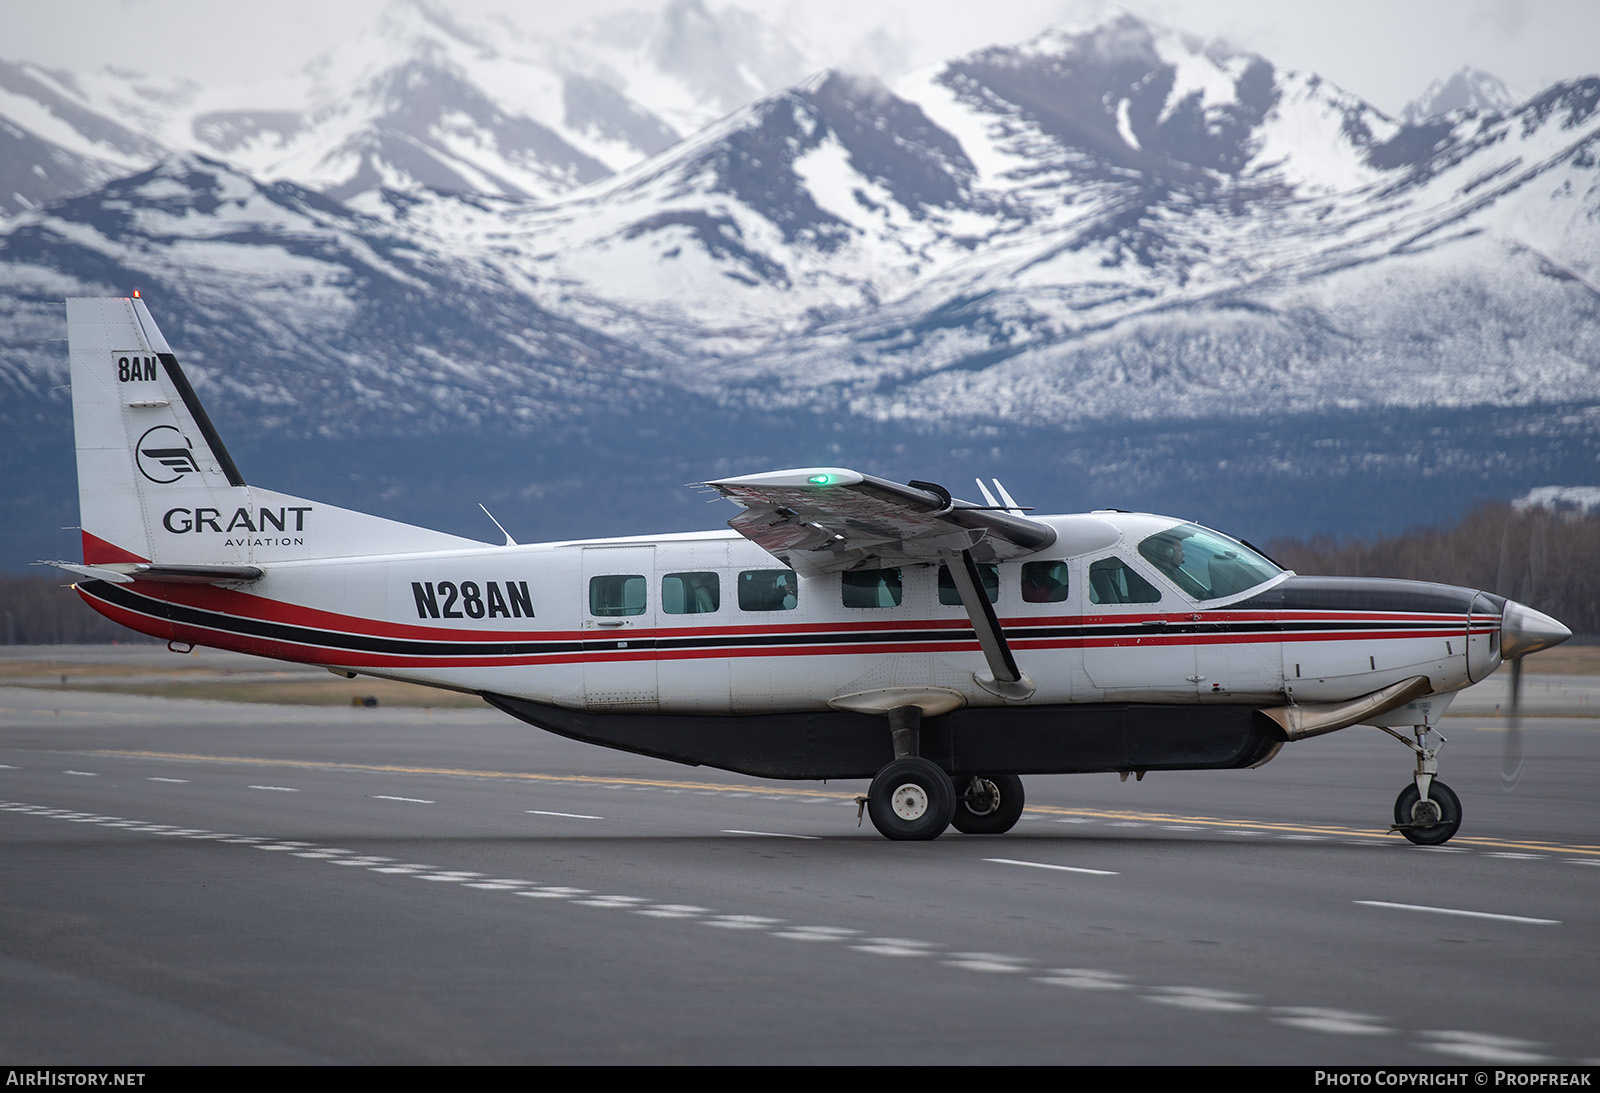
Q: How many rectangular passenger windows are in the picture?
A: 6